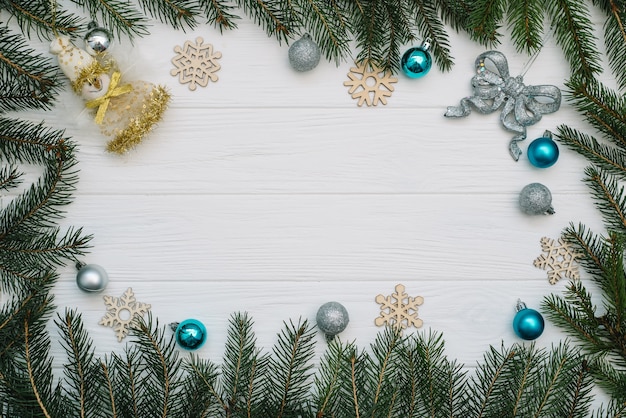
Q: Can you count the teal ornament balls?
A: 4